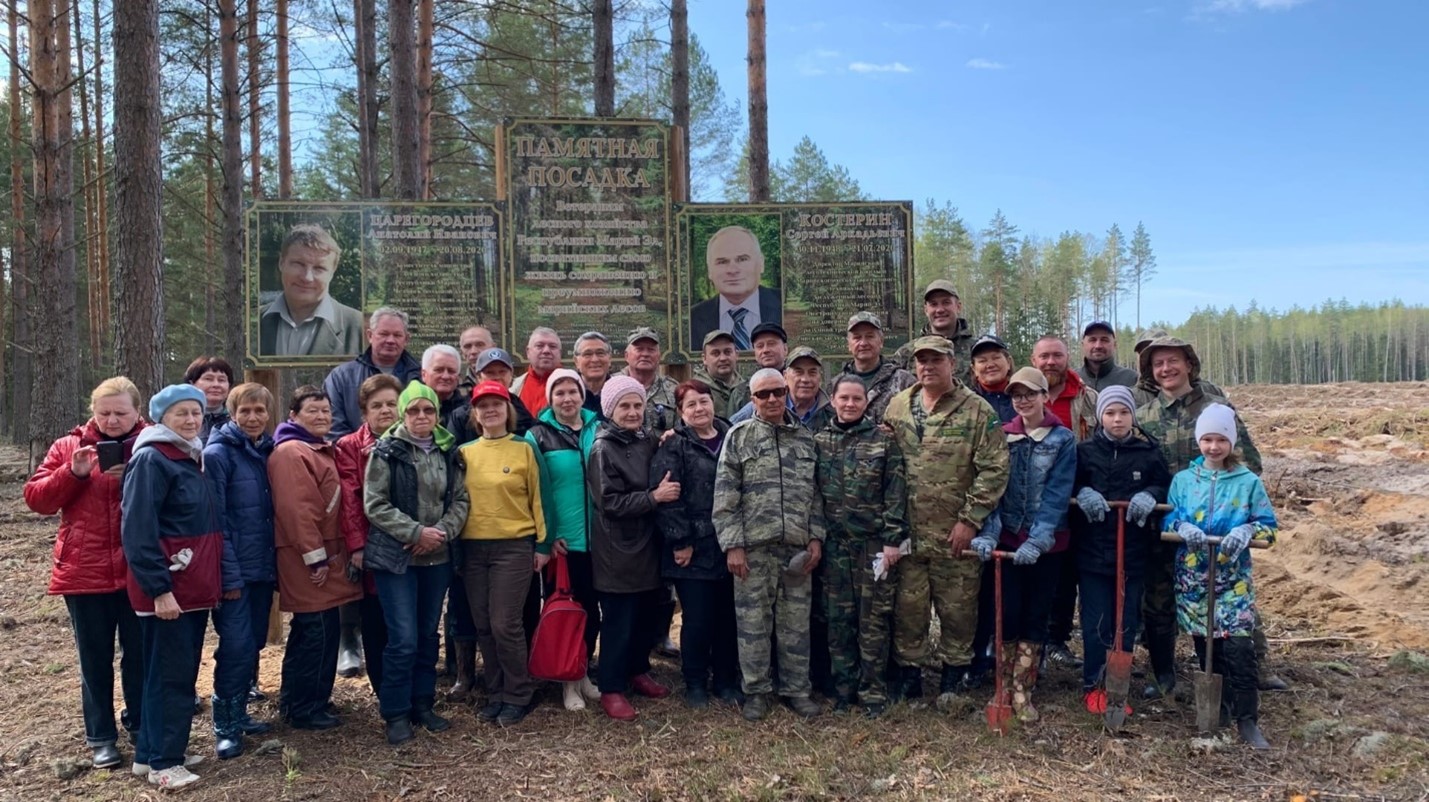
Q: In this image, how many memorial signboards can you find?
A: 3